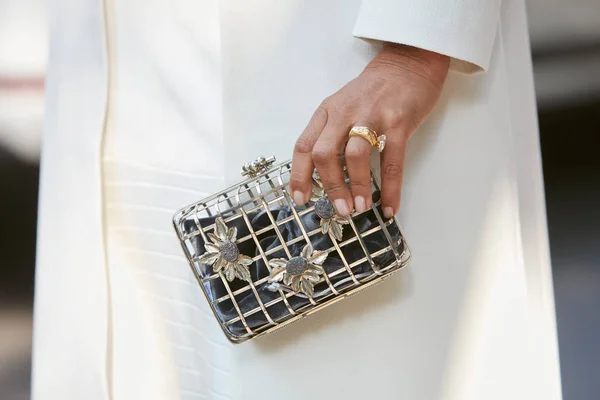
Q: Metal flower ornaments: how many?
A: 3